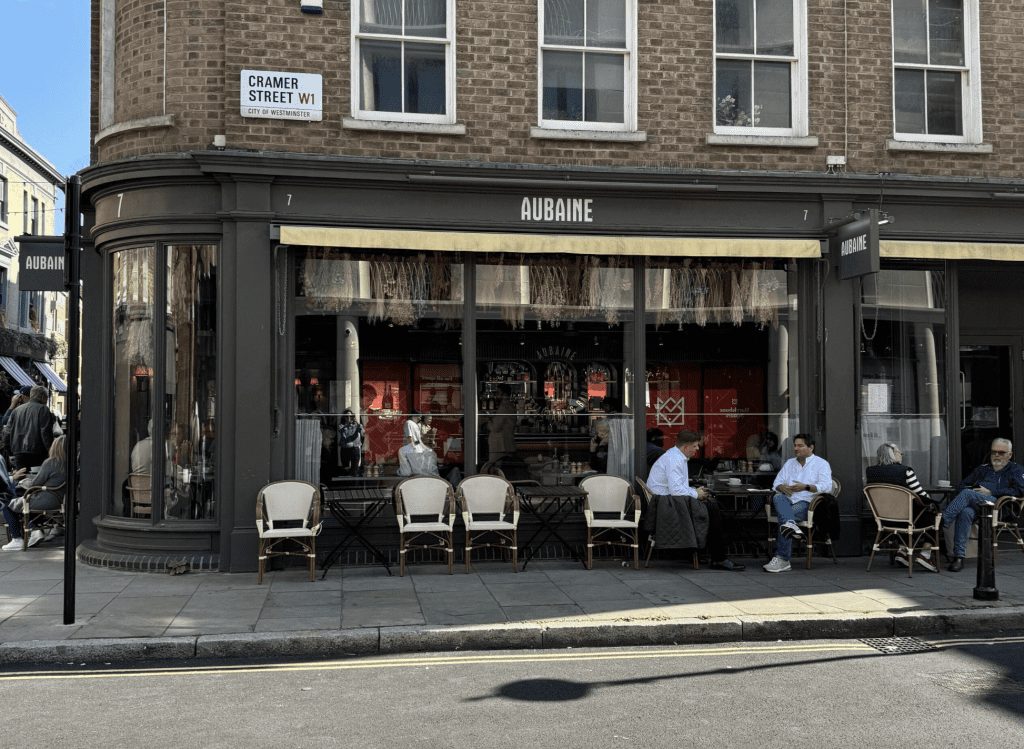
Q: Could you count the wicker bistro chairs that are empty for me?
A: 4